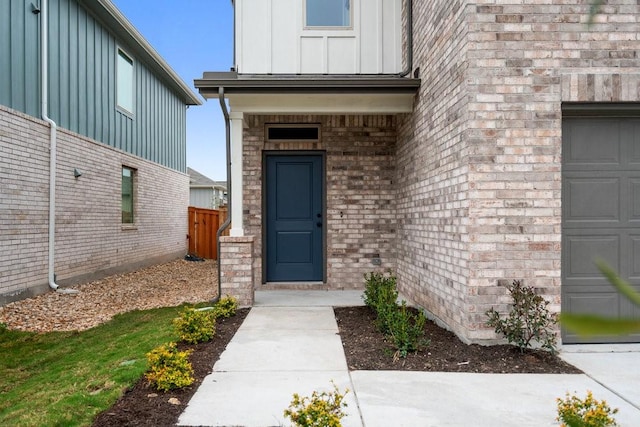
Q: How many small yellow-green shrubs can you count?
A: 5